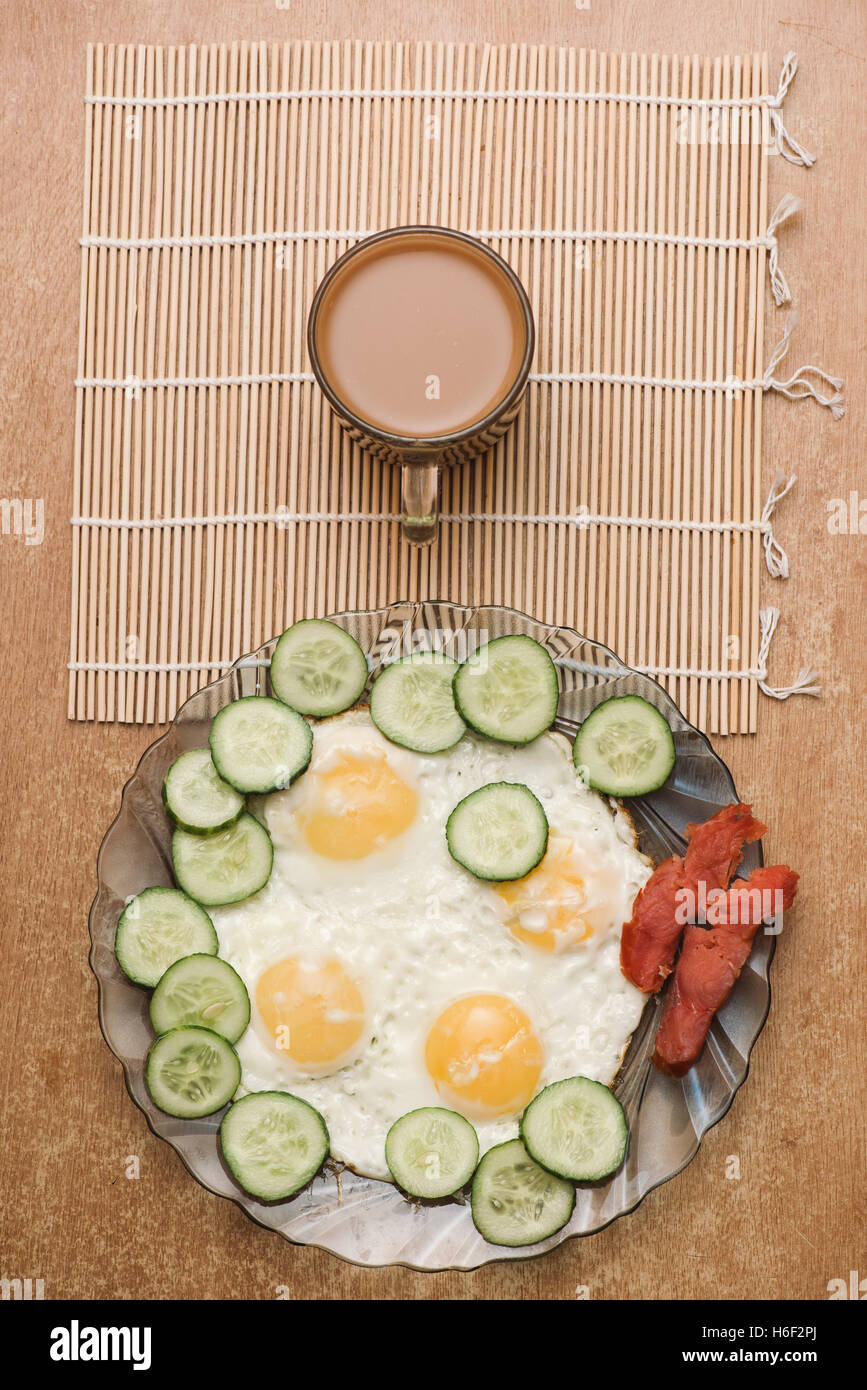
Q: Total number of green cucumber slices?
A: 15